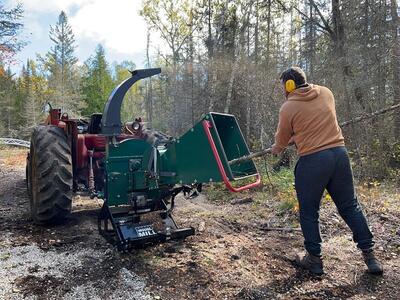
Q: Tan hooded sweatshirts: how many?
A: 1